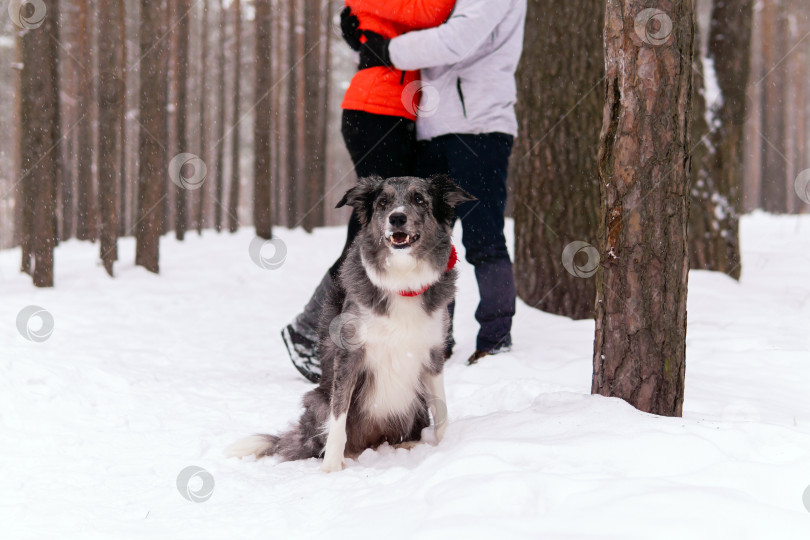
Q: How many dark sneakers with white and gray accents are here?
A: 1